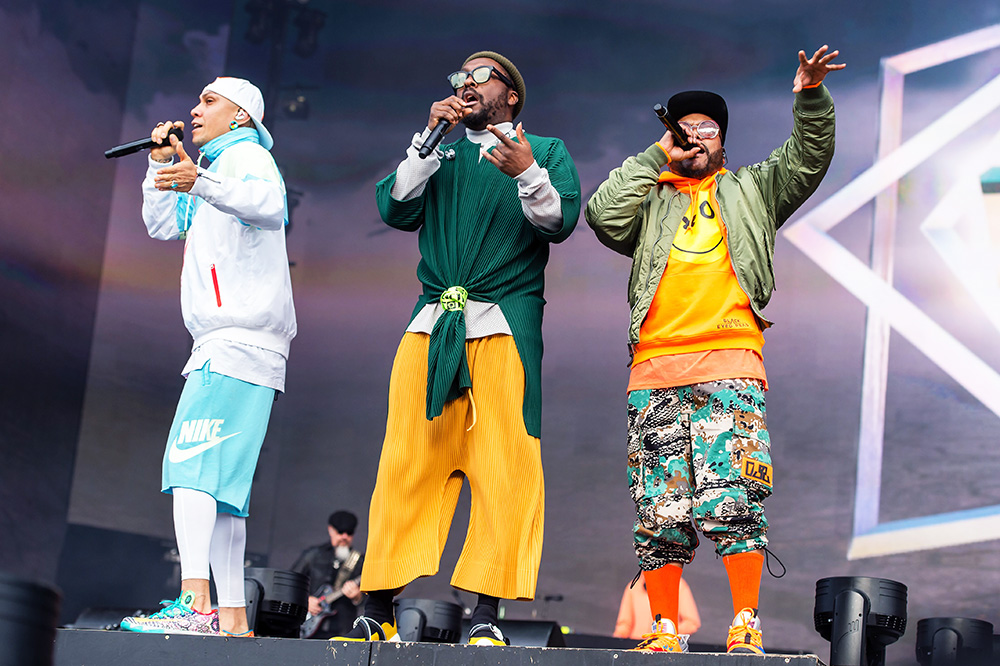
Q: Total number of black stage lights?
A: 5